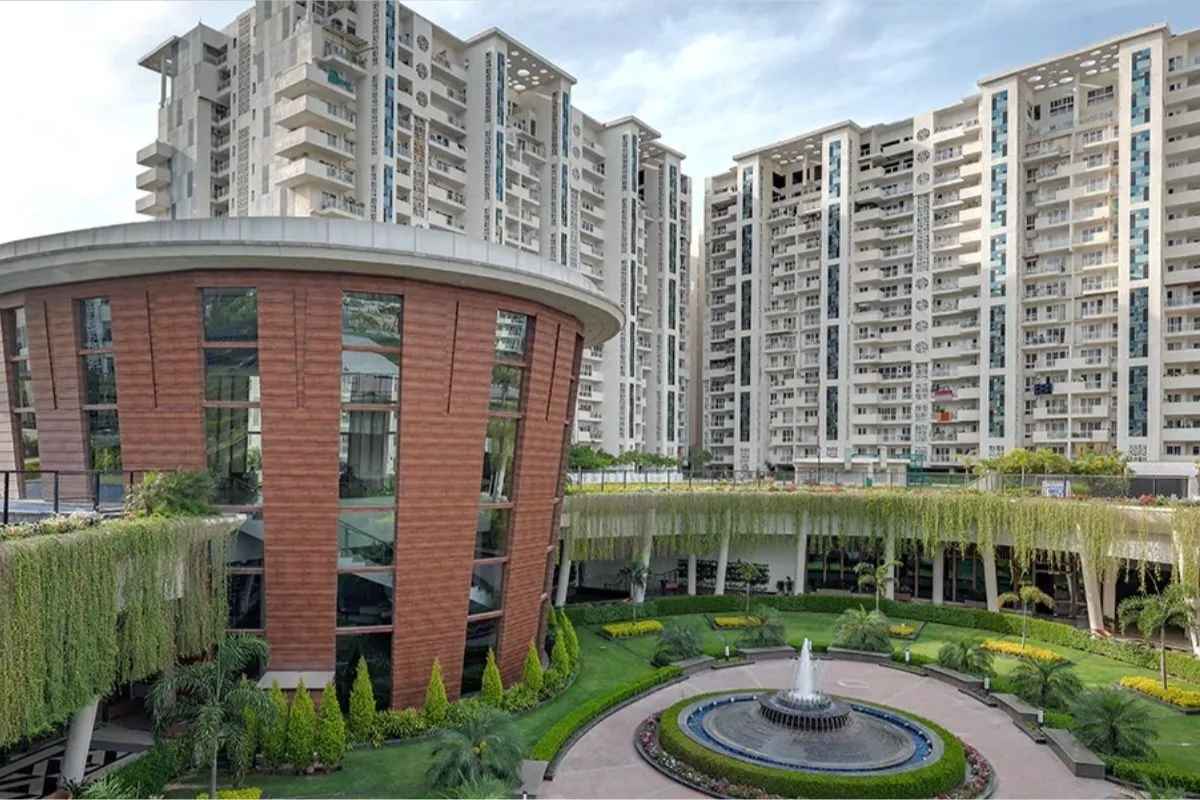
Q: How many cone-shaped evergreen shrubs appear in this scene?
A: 11